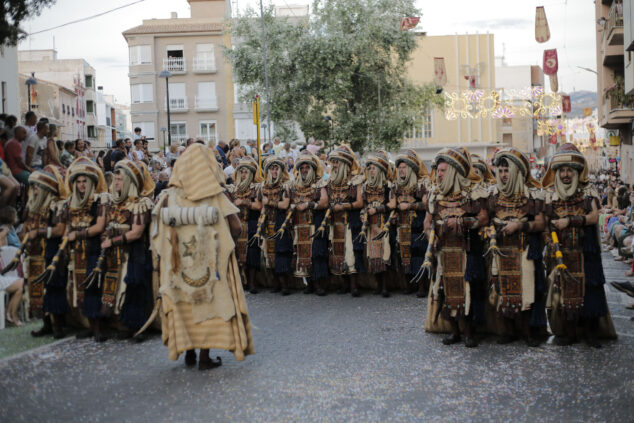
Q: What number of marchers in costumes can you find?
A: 14